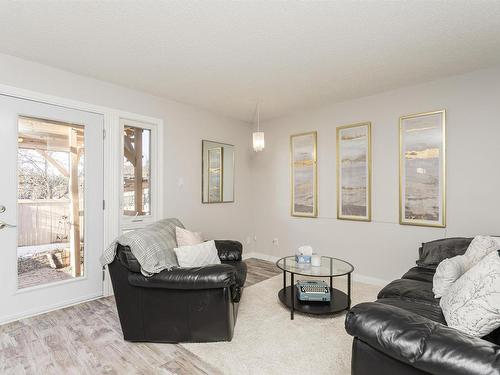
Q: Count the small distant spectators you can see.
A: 0